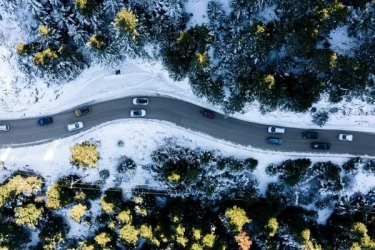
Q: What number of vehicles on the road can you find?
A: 12